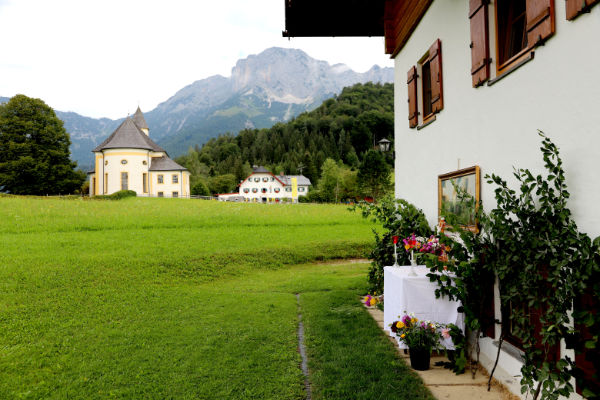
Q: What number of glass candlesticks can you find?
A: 2